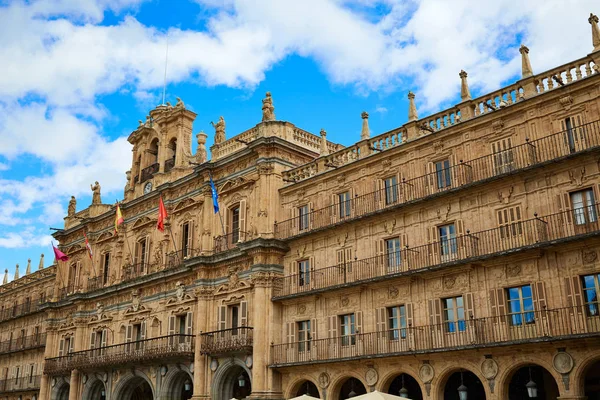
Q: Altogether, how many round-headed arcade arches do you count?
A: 11